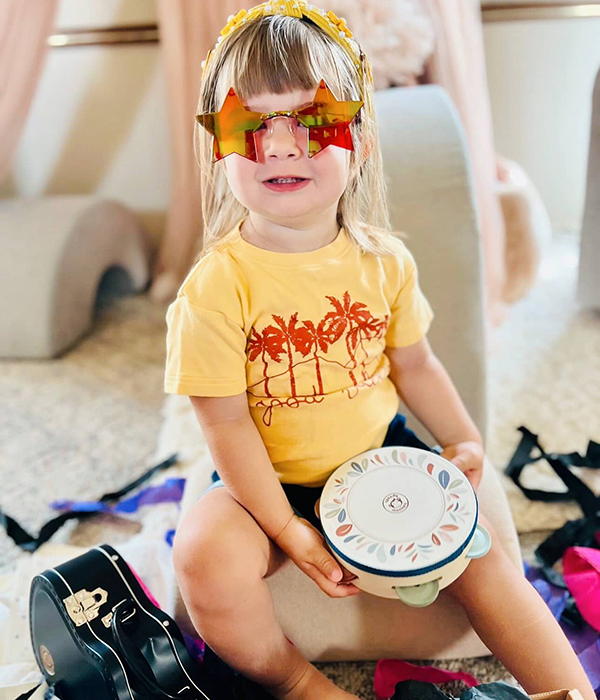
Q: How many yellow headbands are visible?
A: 1